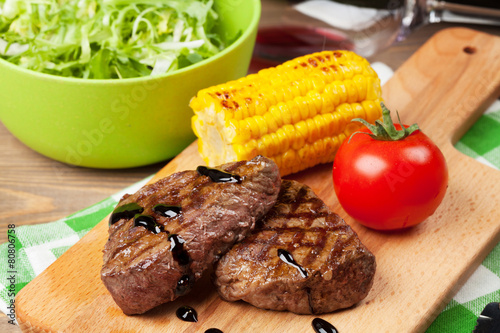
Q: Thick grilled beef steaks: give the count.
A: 2